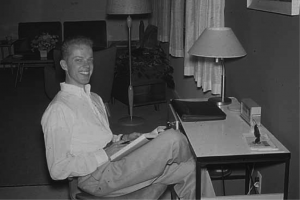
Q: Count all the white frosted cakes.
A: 0